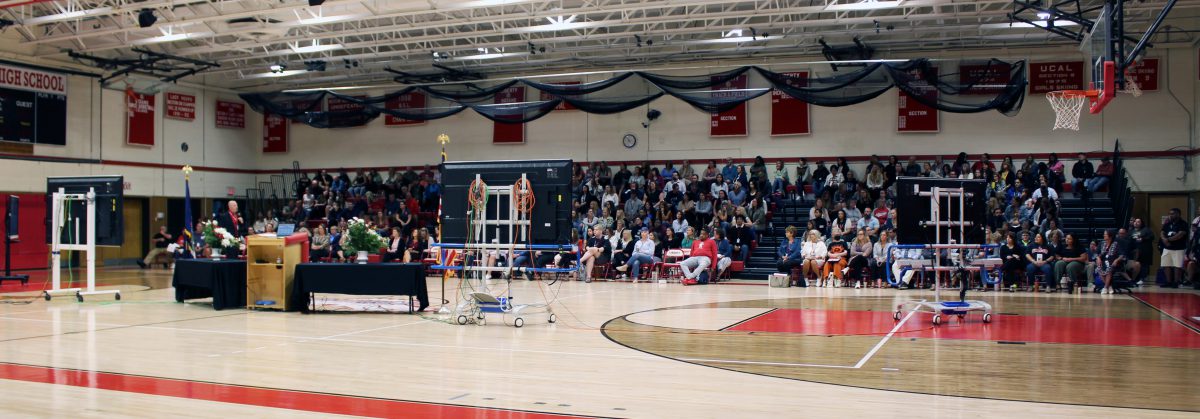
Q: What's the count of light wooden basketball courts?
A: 1